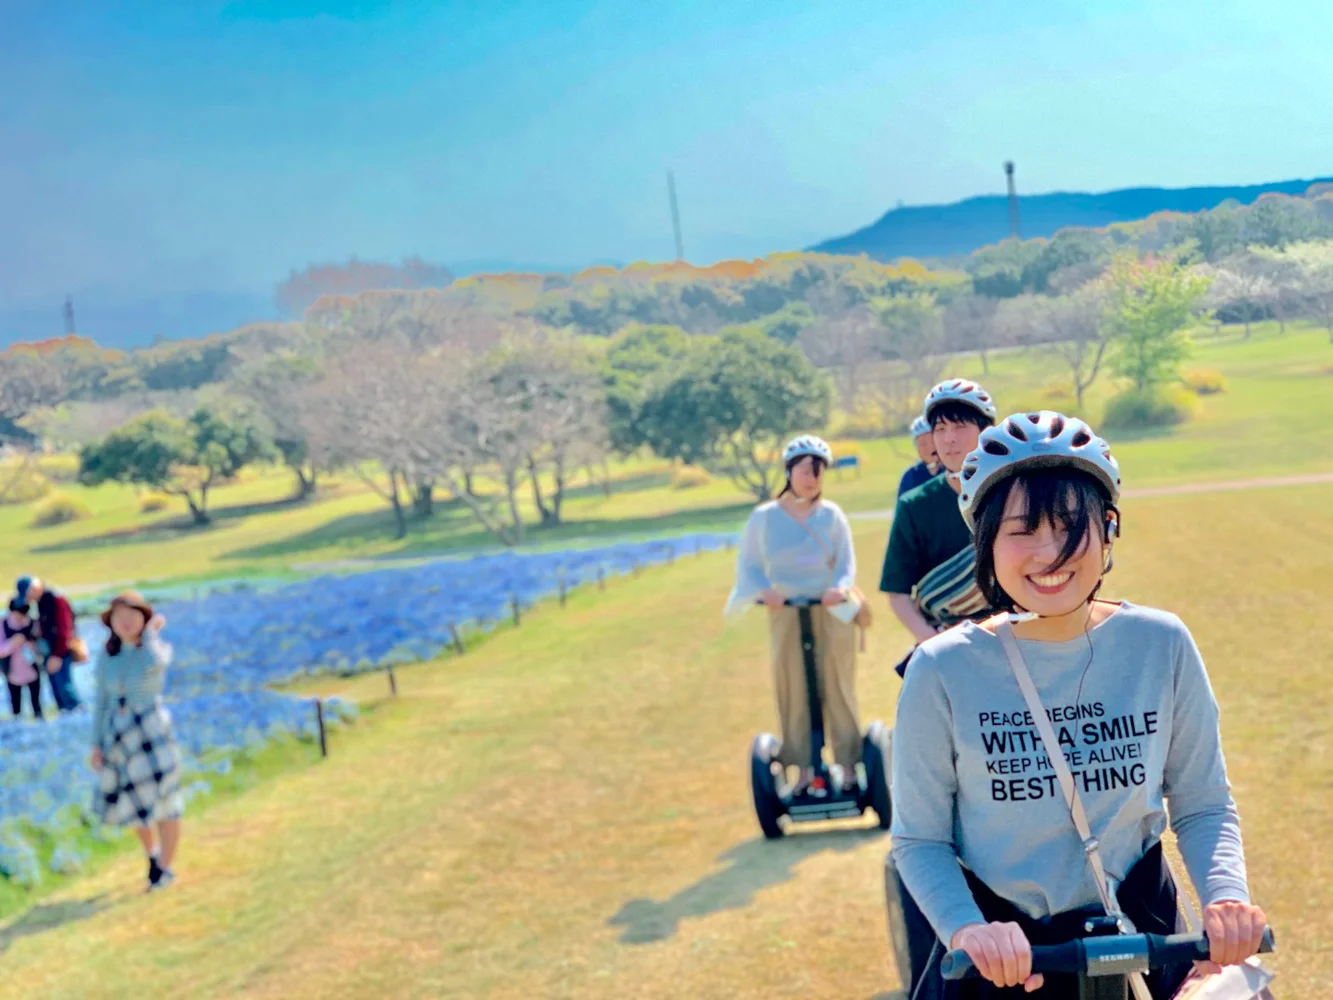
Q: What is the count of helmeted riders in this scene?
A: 4